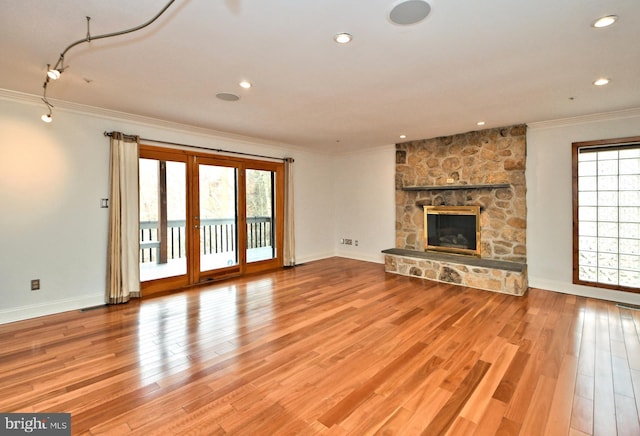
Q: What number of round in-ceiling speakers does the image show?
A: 2